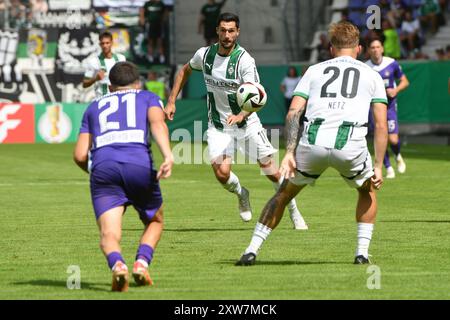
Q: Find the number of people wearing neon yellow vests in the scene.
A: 2